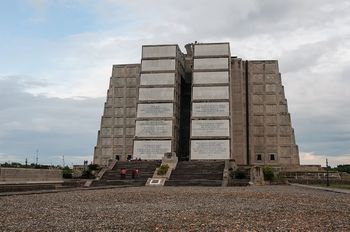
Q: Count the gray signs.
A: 14